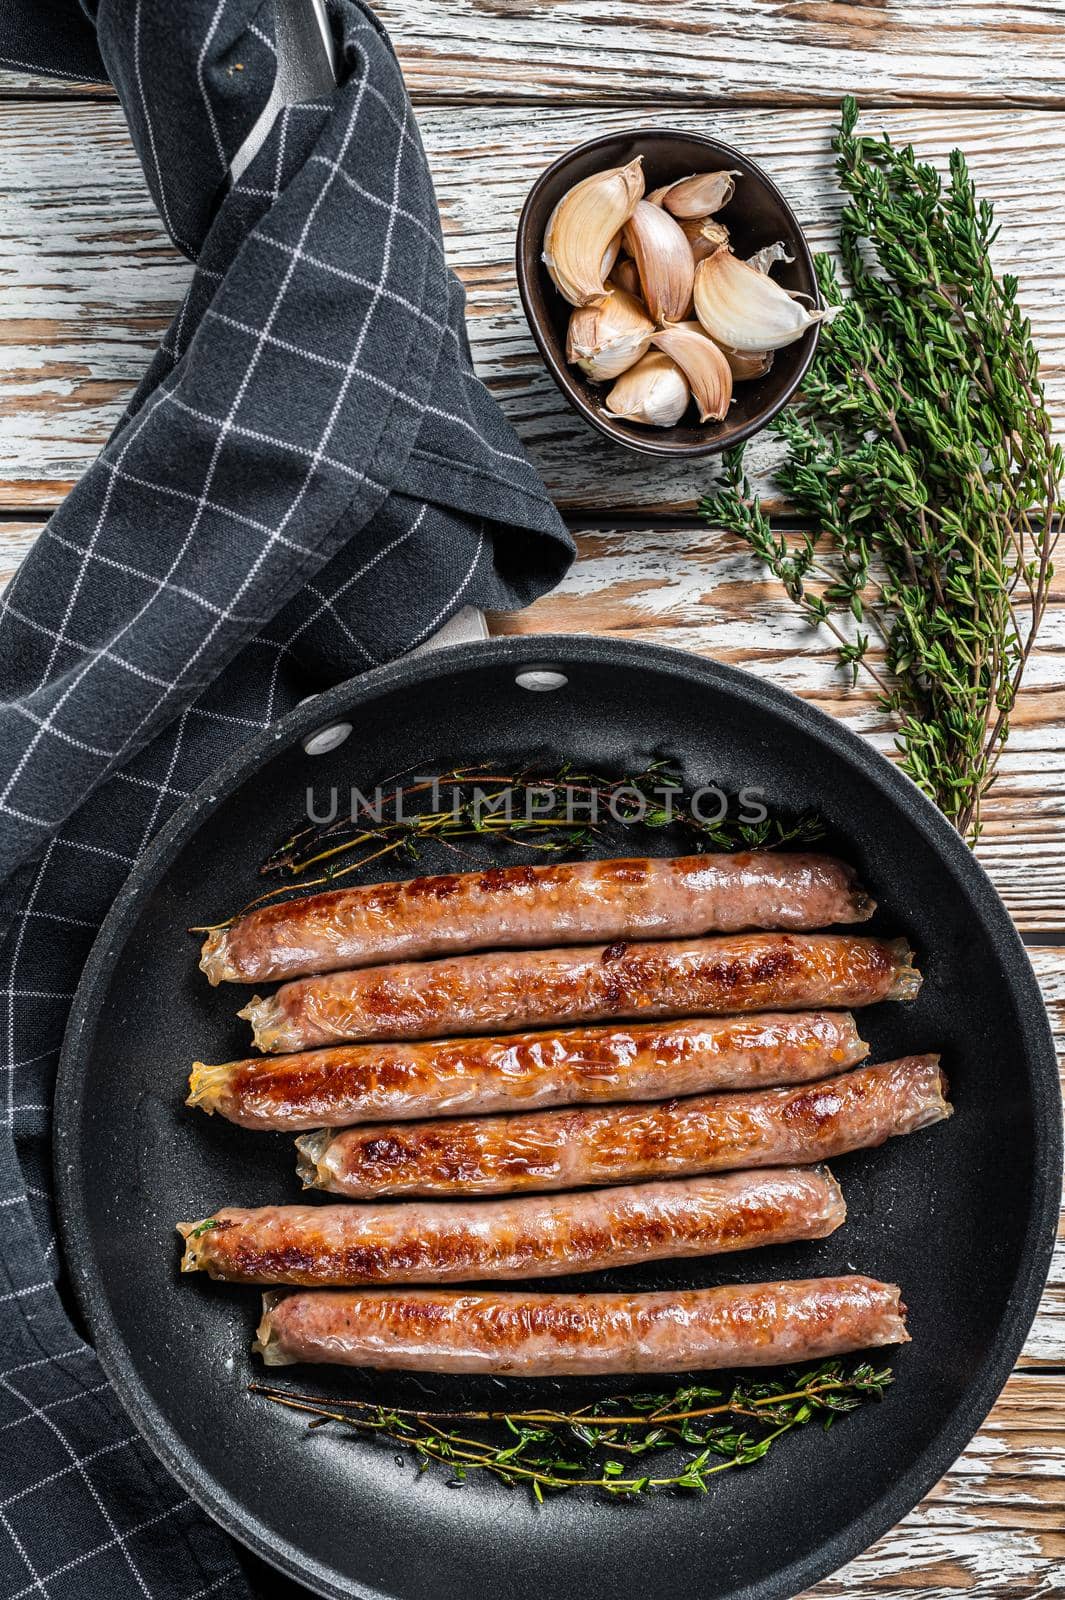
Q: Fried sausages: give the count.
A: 6